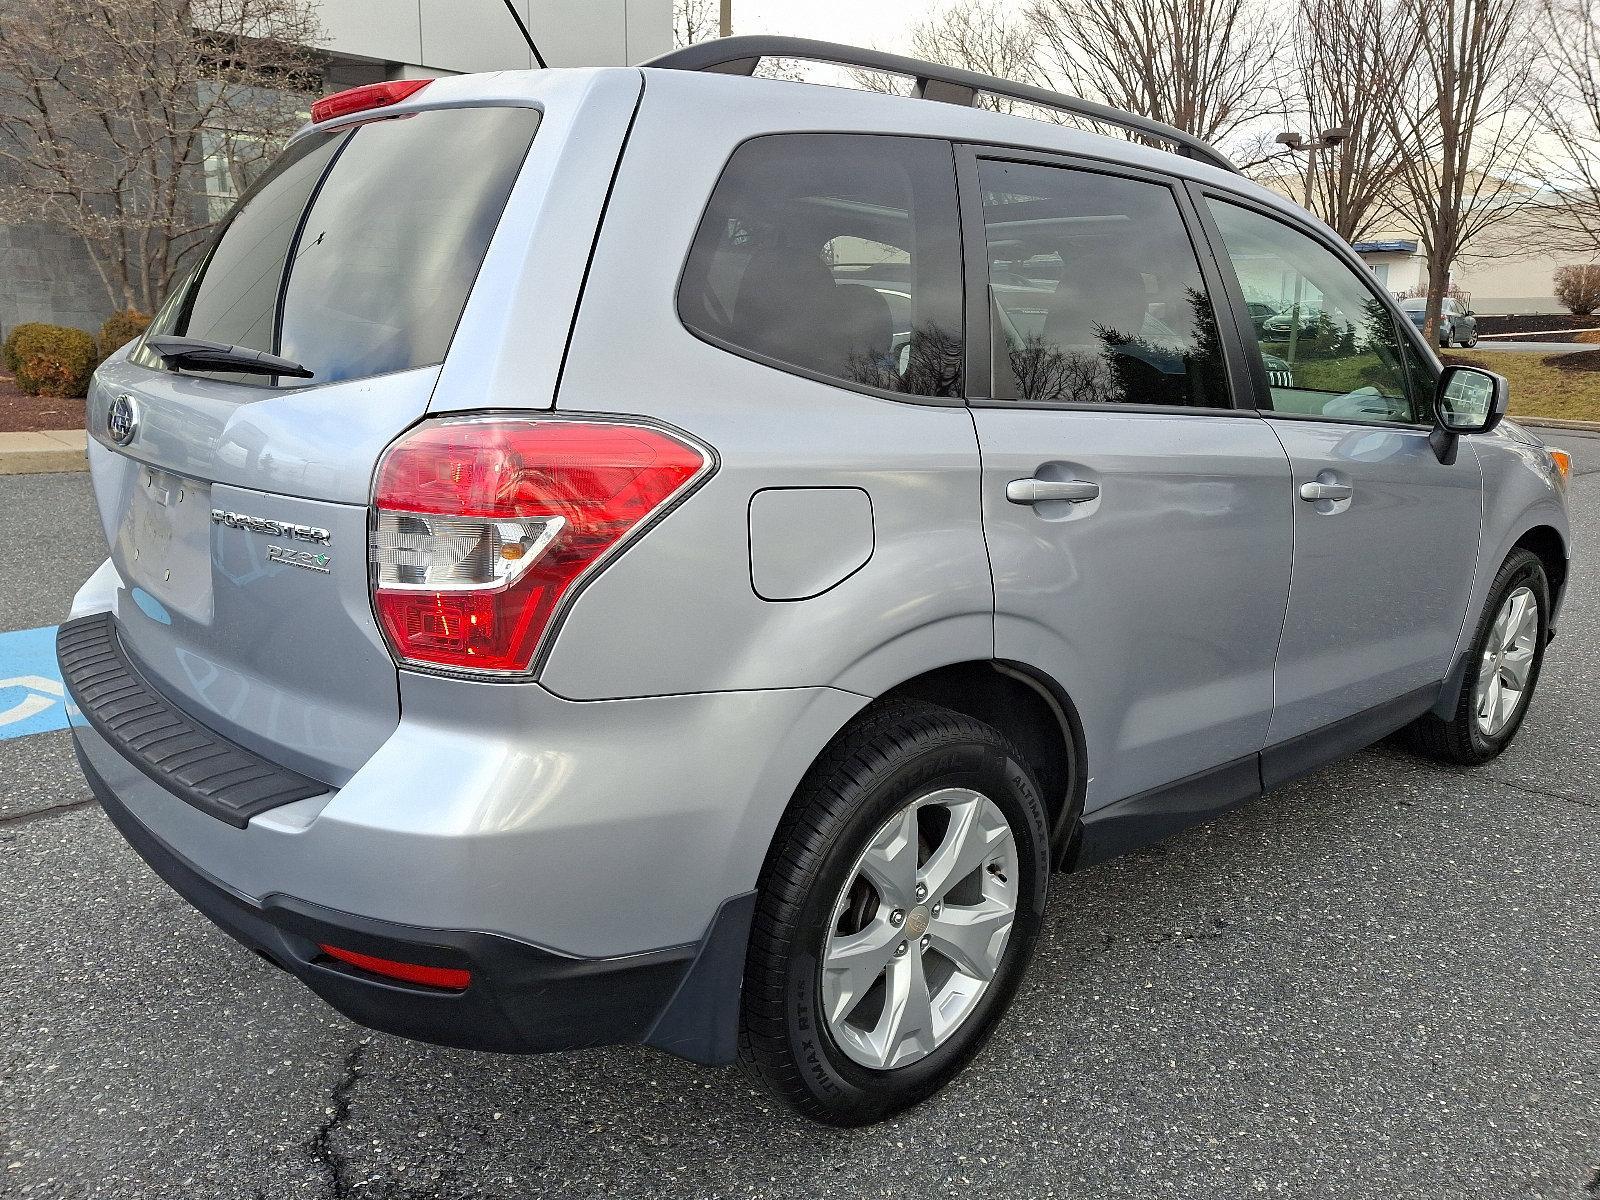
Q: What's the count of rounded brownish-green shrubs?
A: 2